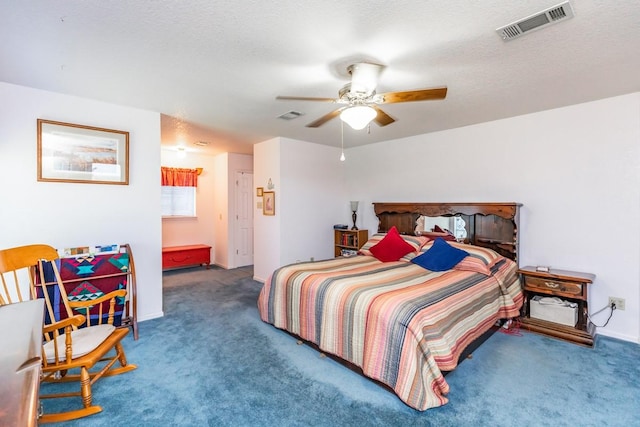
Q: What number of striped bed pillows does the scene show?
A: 2